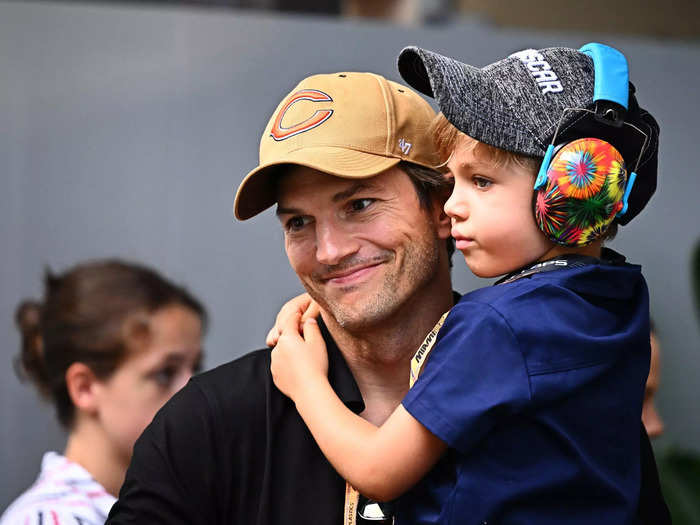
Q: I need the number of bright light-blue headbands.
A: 1